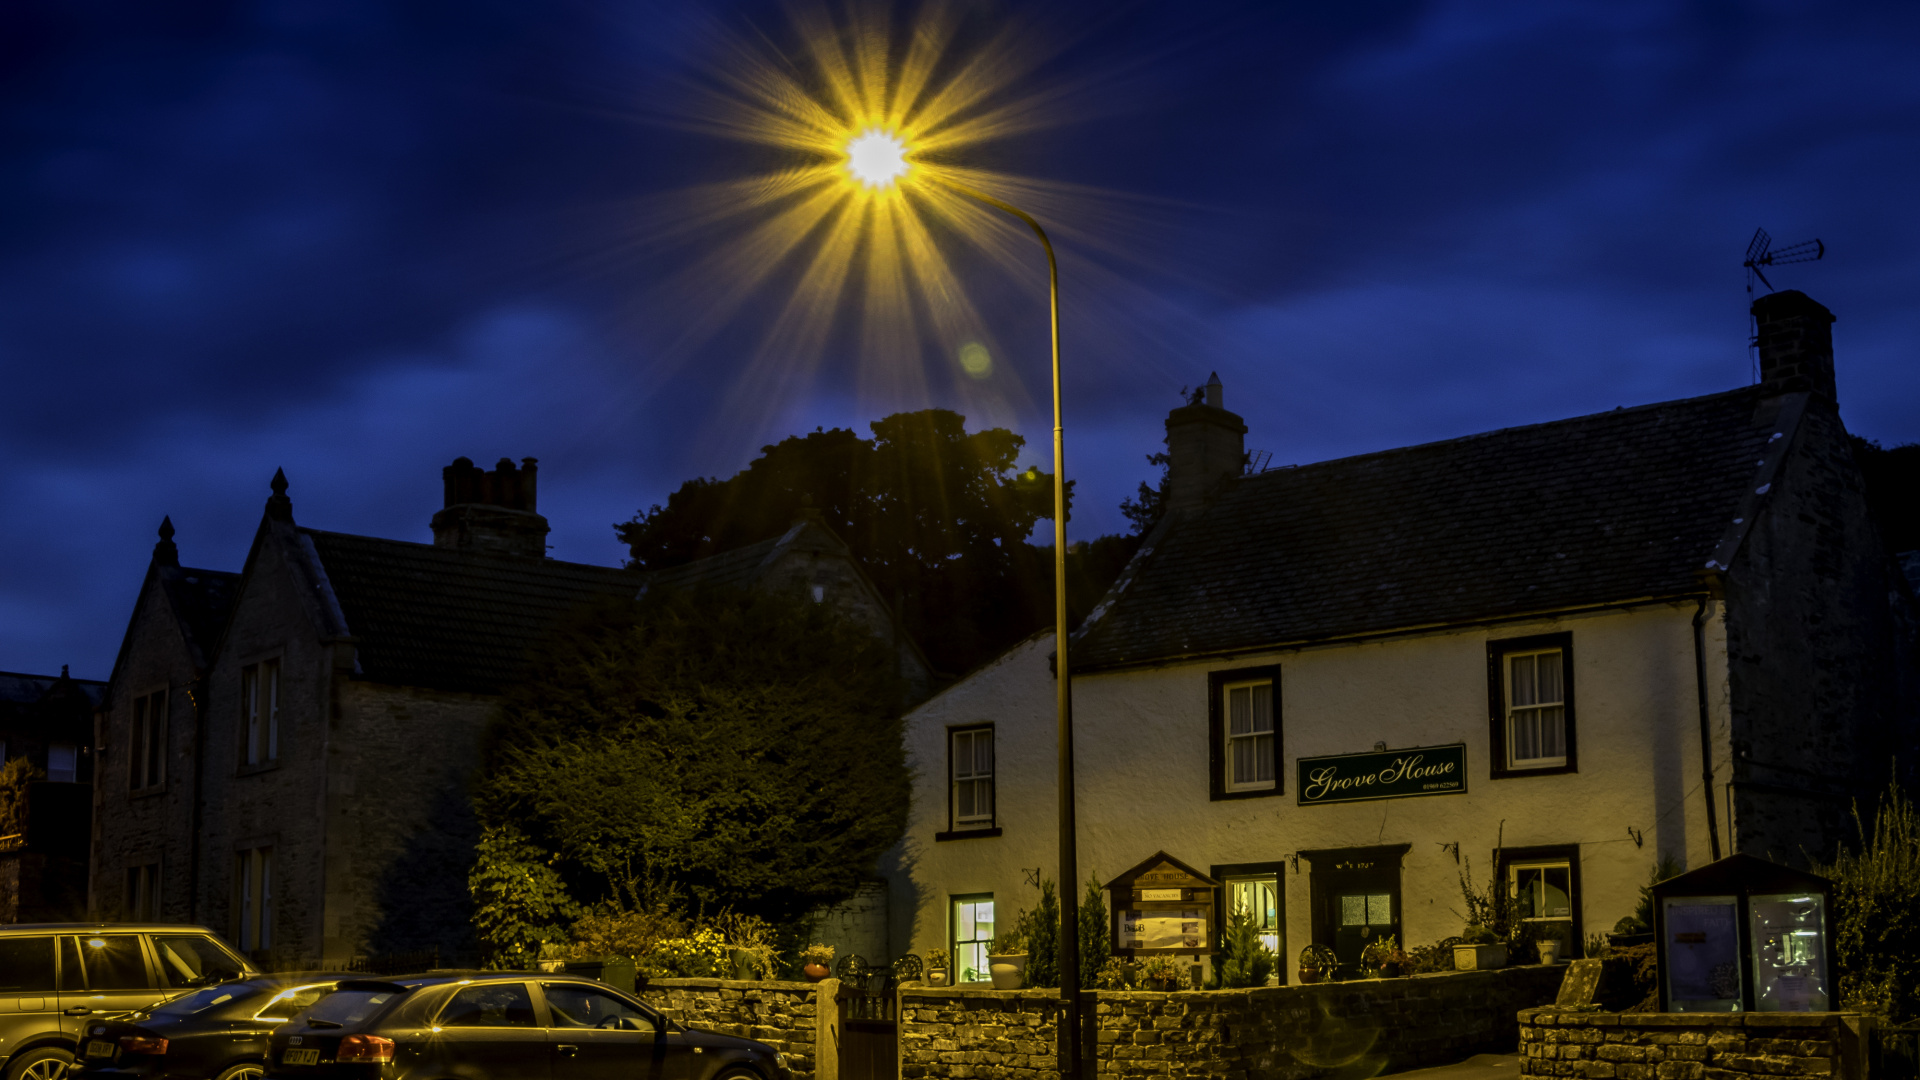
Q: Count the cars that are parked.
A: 3